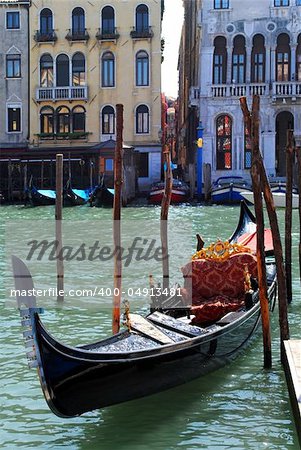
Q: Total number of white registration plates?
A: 0